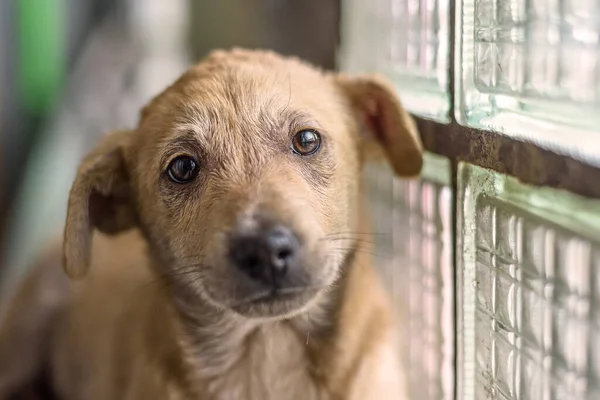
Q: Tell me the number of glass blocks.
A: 4